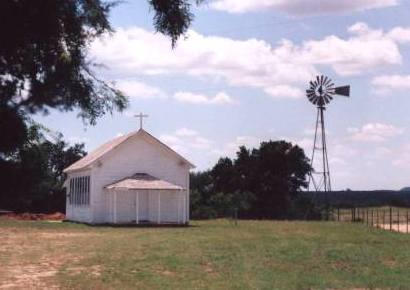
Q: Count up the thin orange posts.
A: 0